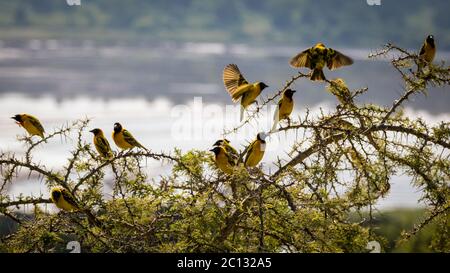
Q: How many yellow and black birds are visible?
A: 11